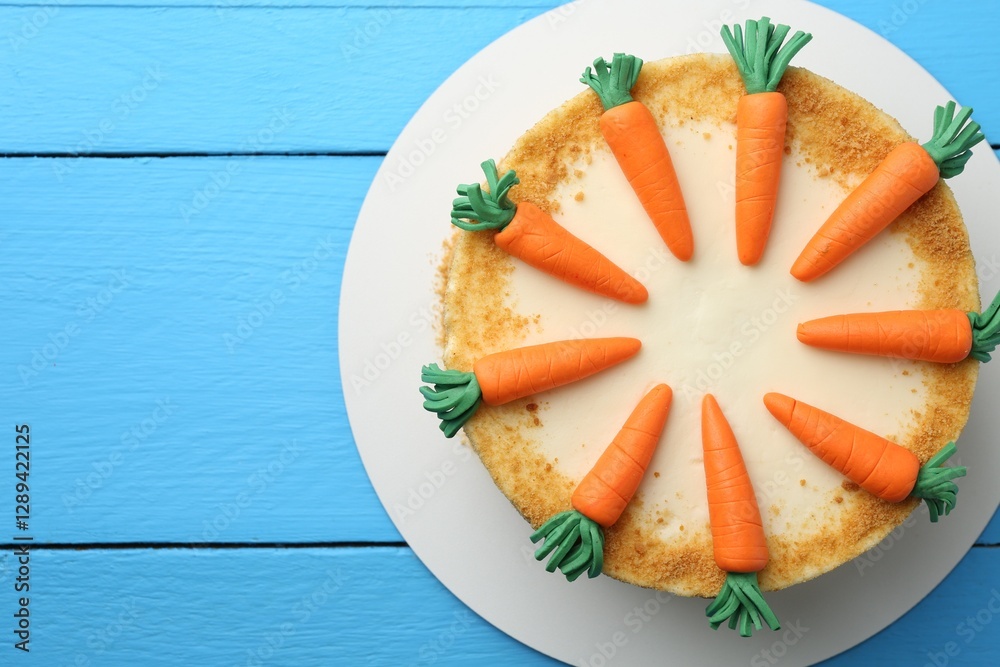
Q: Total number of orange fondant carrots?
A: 9